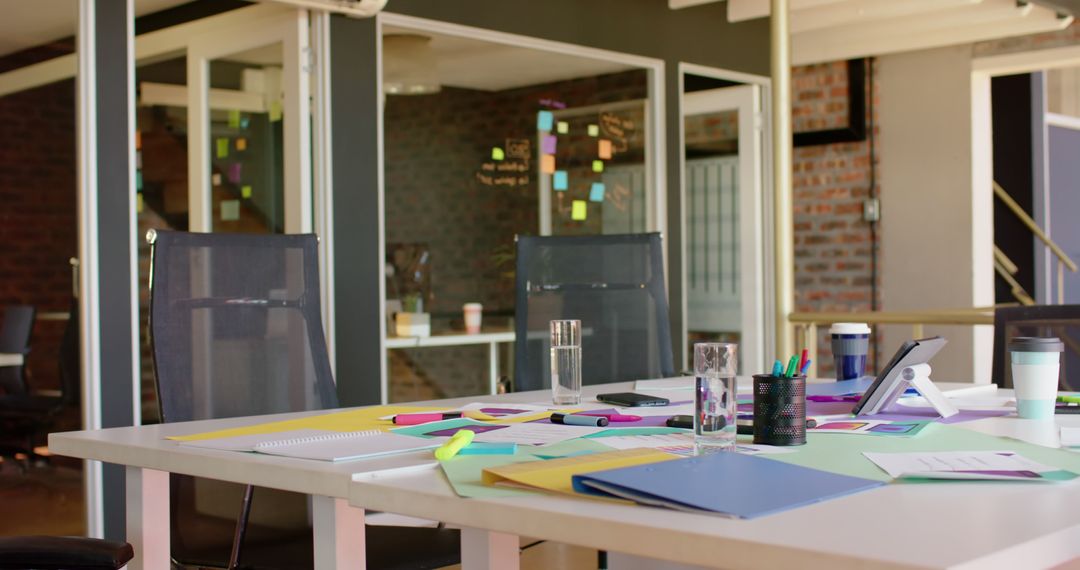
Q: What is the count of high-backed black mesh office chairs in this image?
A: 2